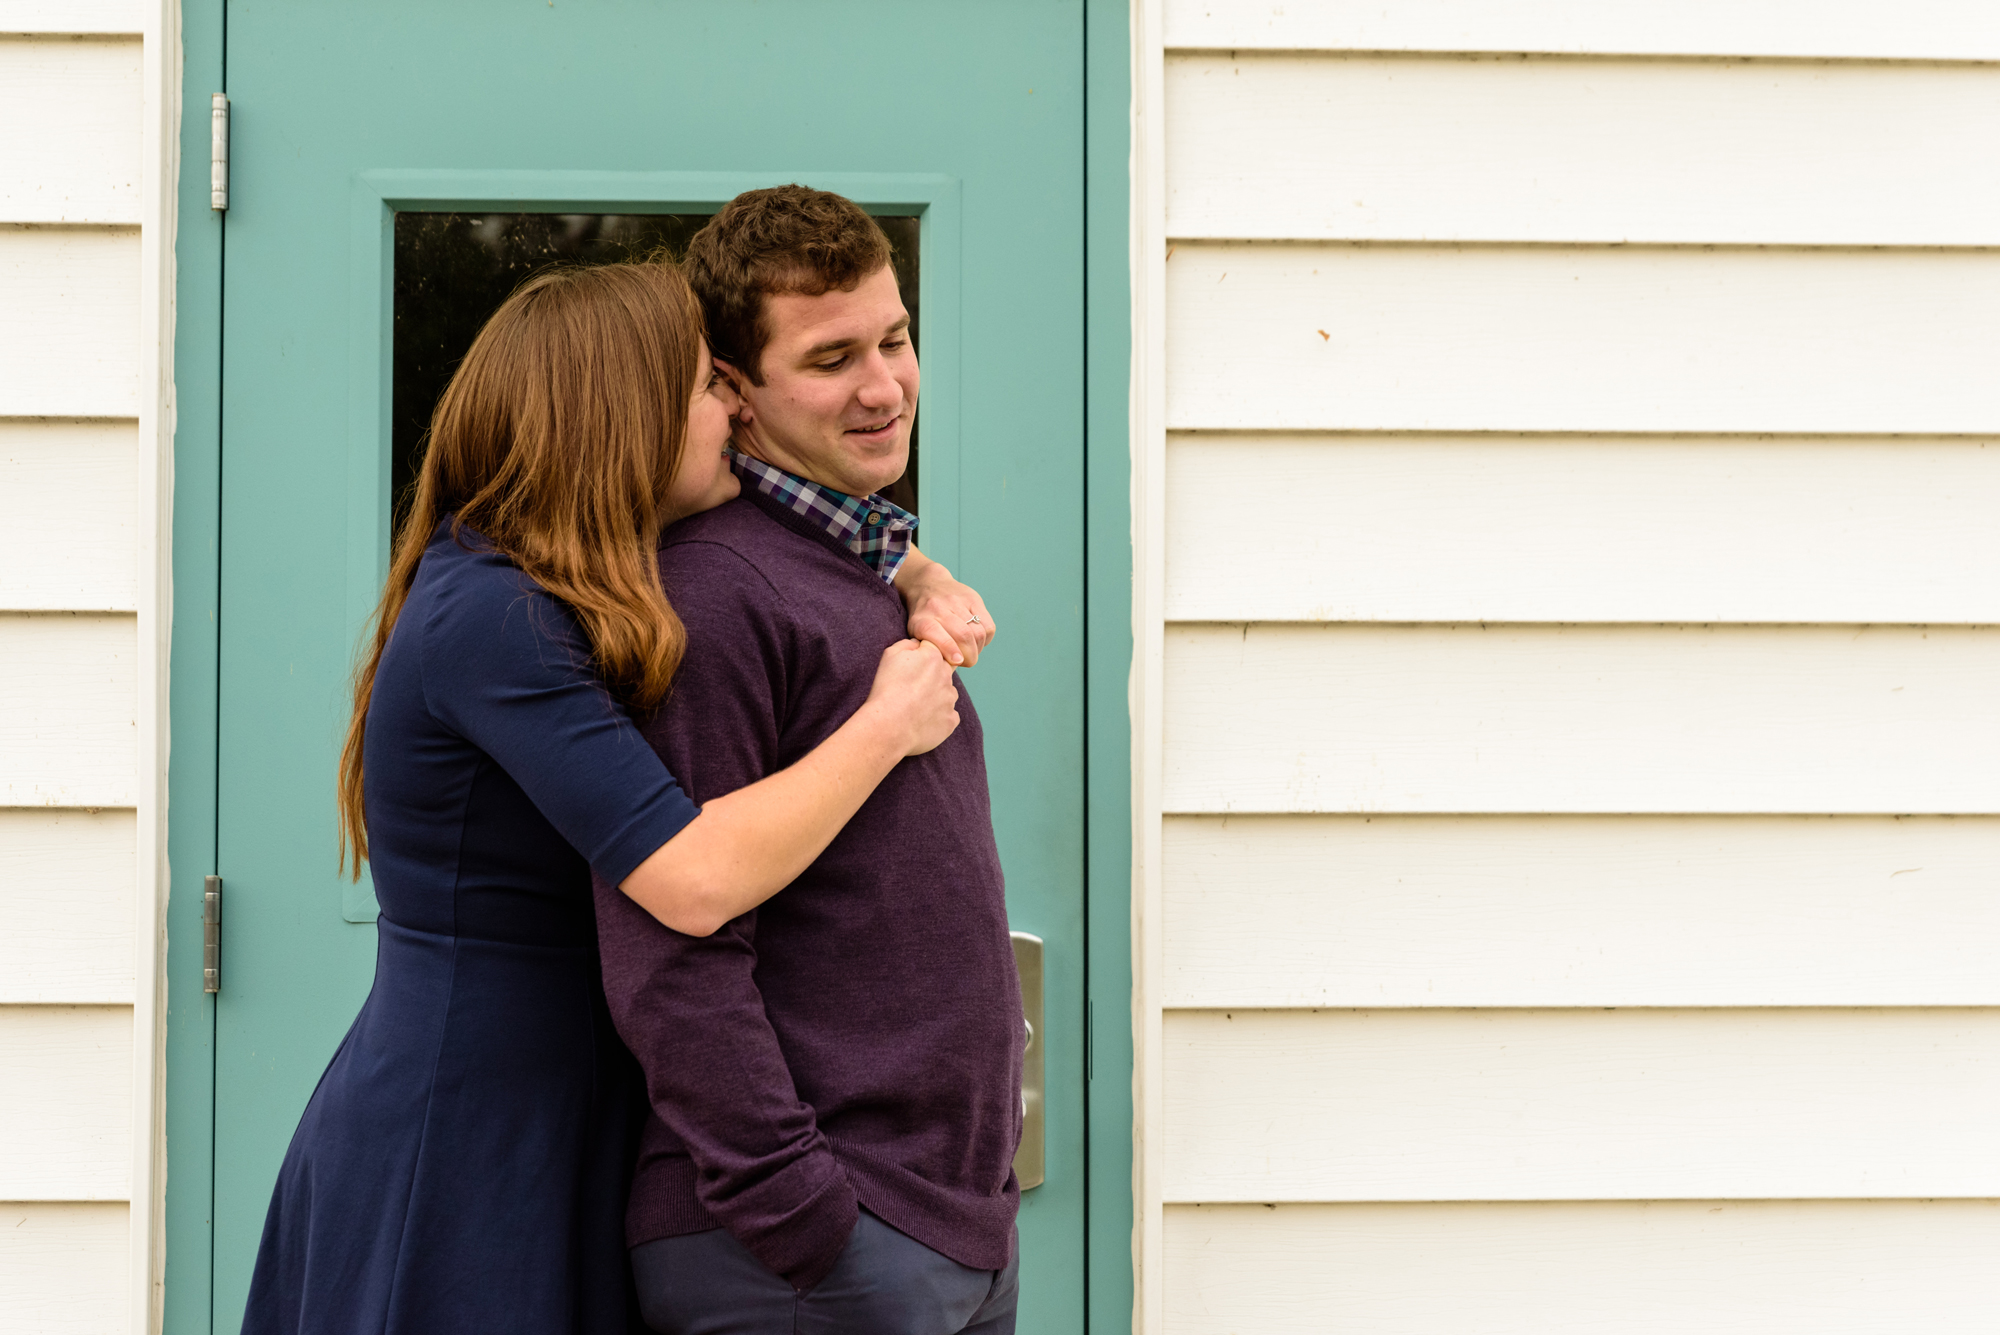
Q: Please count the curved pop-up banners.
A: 0